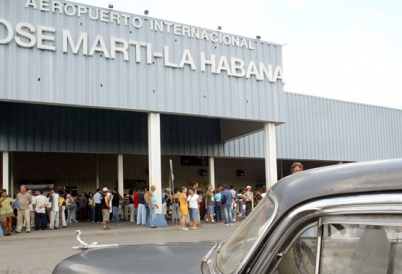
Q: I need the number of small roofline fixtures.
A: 4